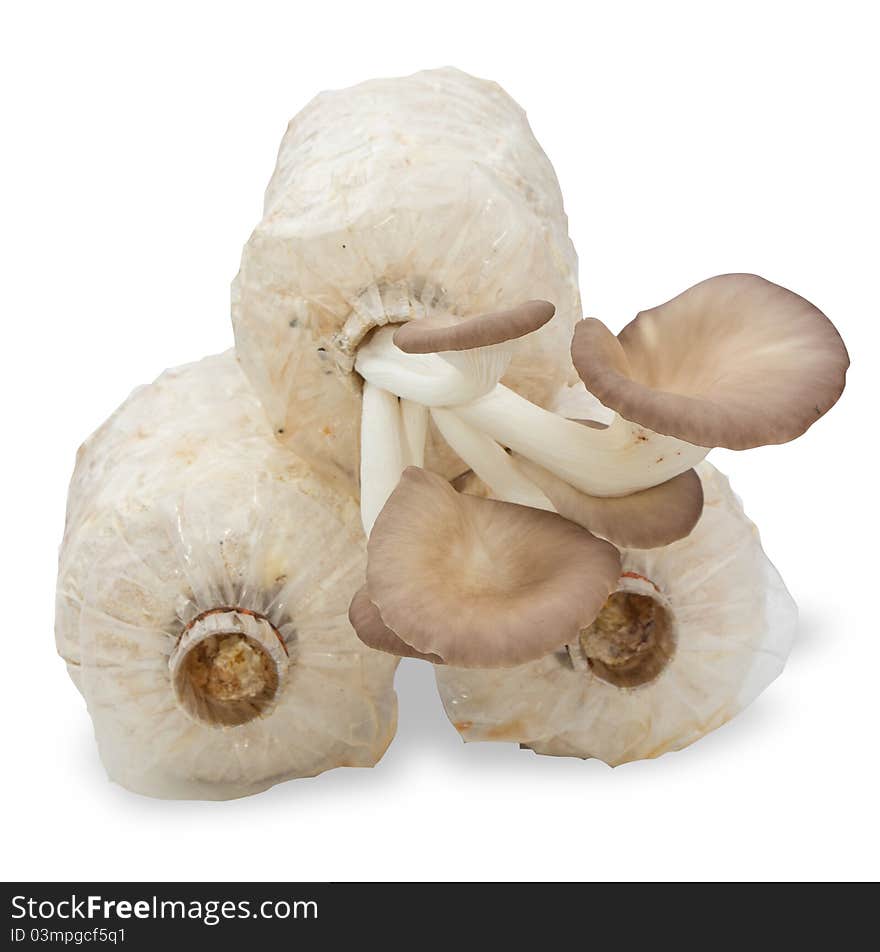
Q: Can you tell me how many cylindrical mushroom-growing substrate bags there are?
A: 3